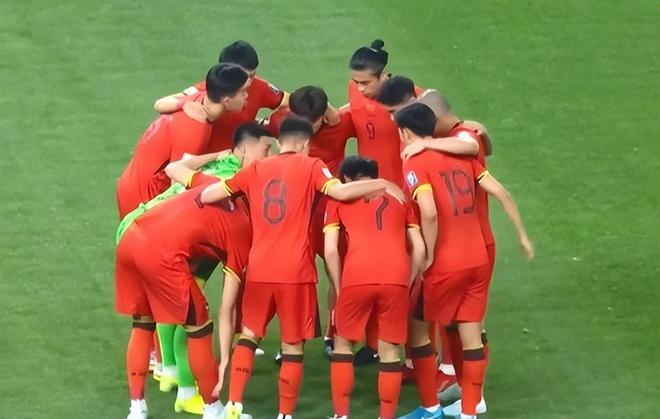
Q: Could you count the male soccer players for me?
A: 11